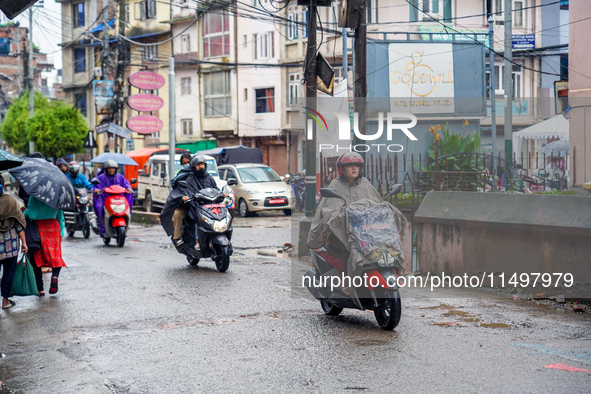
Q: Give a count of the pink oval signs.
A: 3